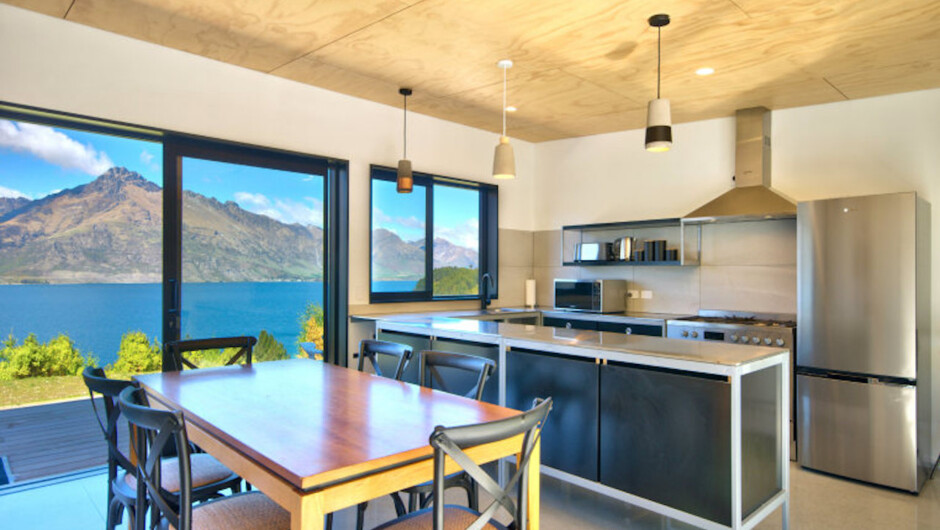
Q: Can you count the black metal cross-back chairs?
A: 6